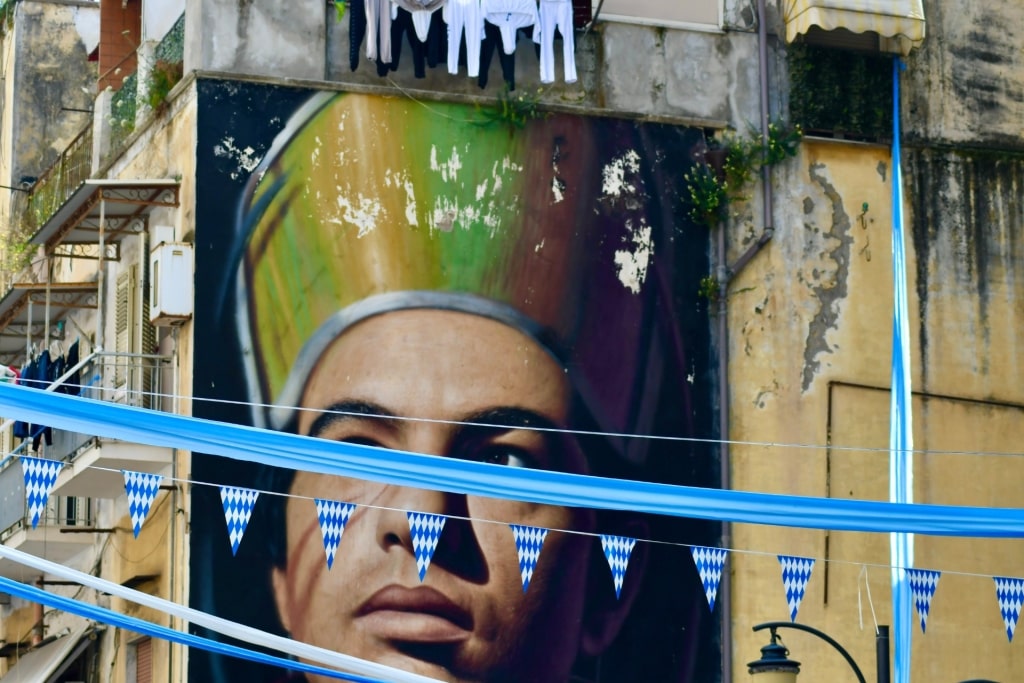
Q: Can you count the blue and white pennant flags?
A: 11